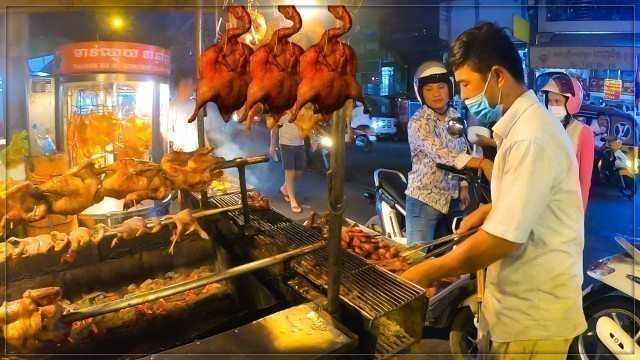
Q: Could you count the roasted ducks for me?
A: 3